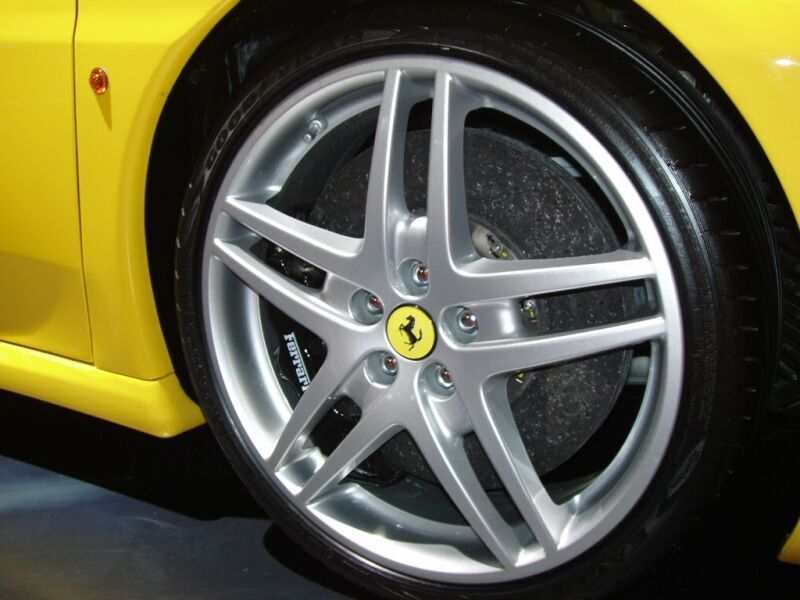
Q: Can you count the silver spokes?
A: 10